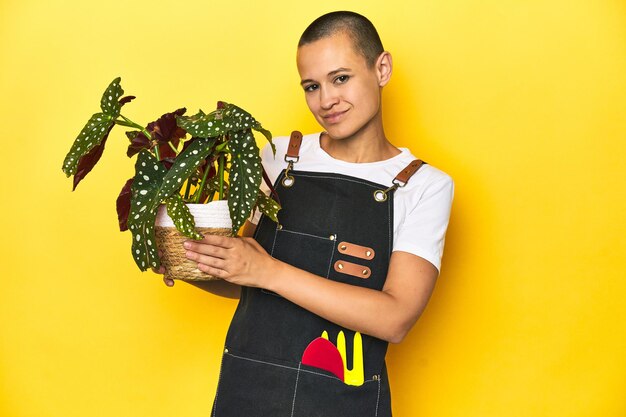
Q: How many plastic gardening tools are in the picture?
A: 2